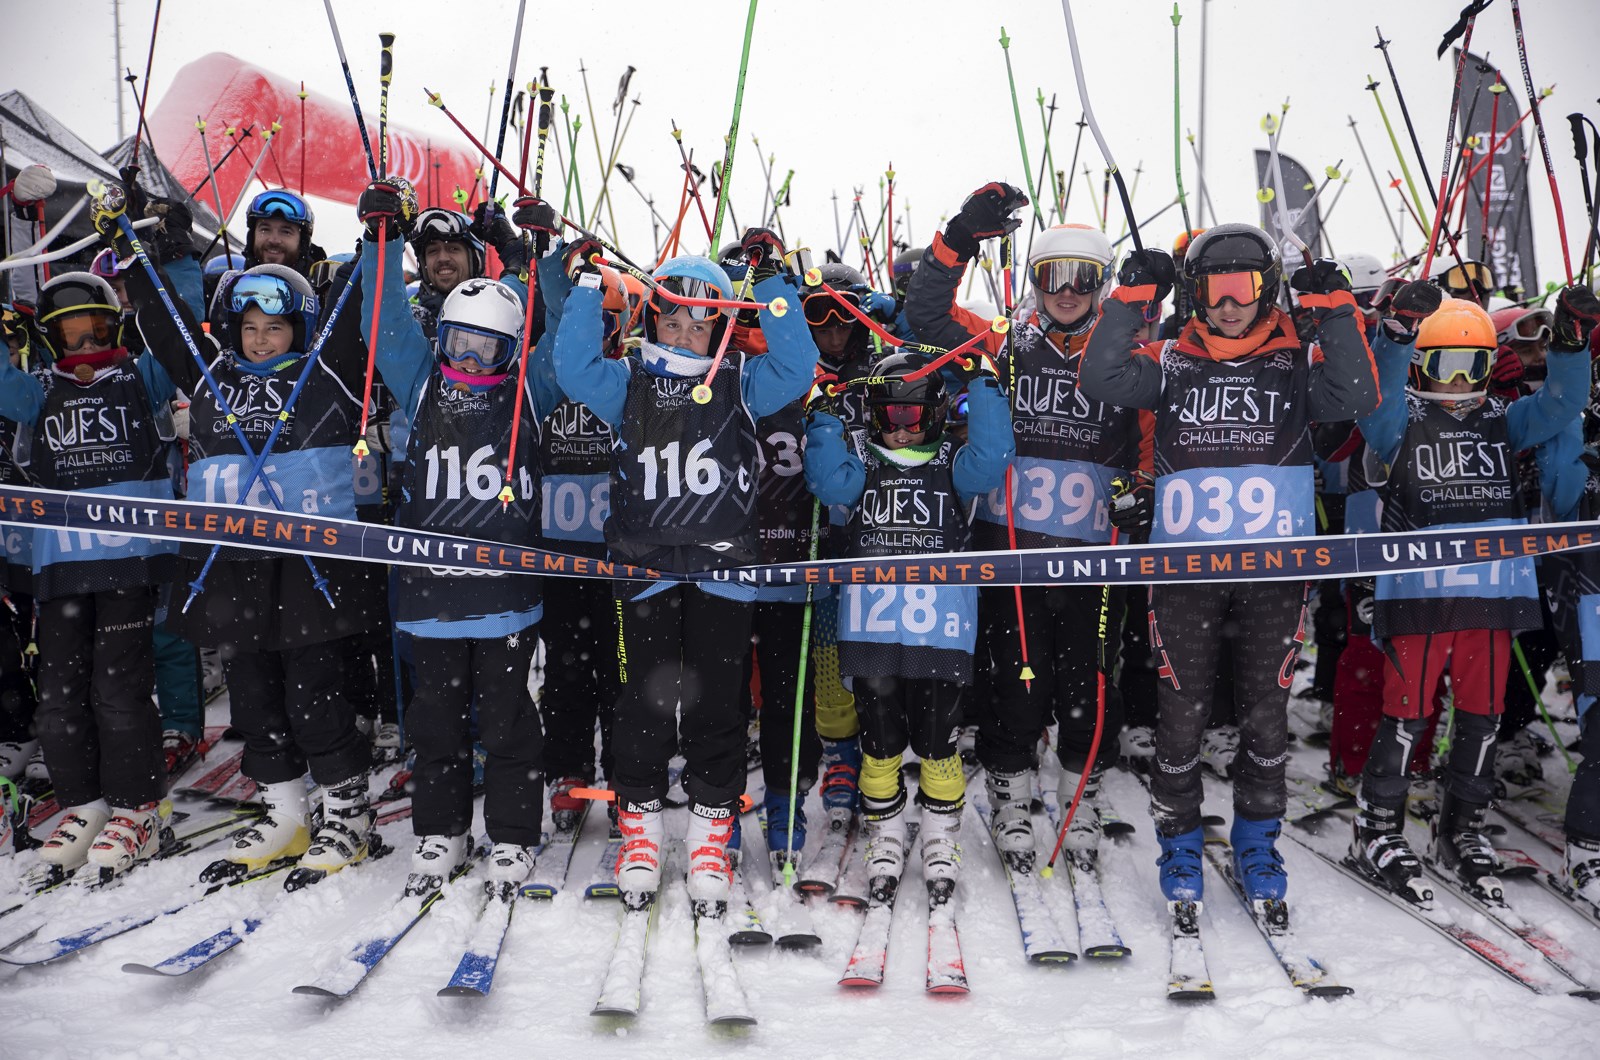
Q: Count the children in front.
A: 8